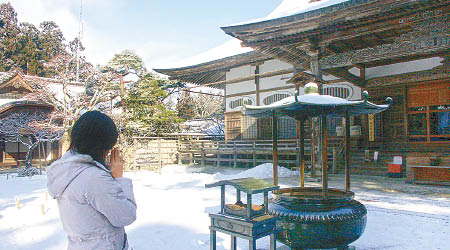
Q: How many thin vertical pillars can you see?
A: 4